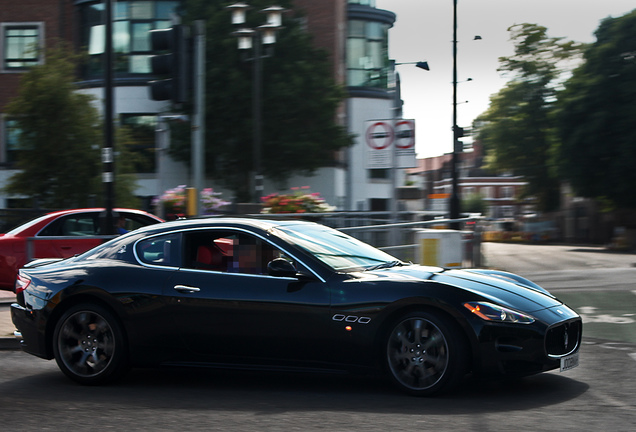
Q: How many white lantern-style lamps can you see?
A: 4